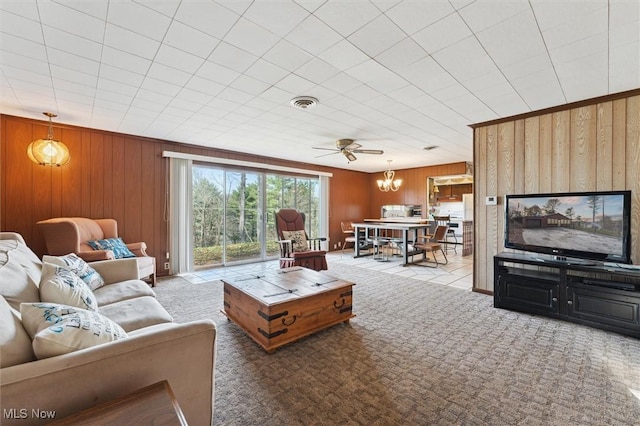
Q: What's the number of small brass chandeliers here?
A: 1